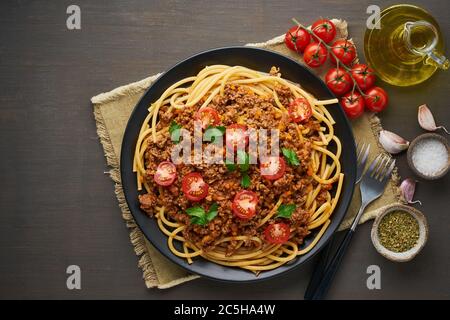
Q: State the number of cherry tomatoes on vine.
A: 8